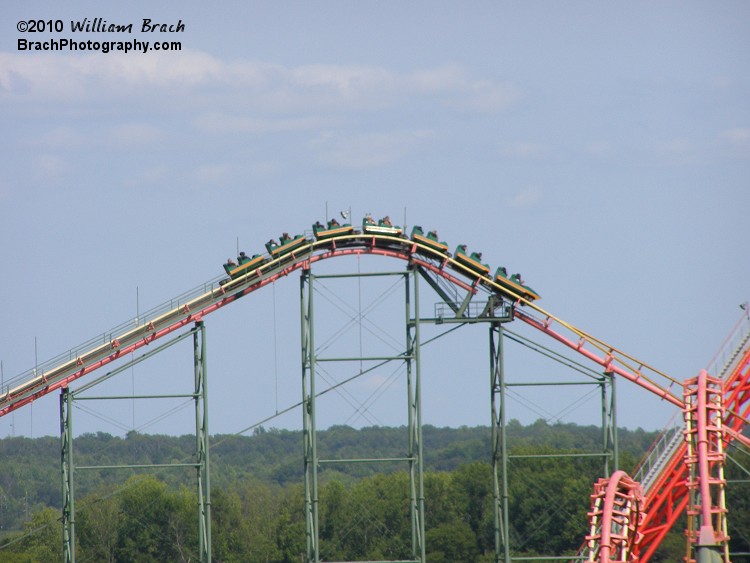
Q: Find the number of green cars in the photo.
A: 7